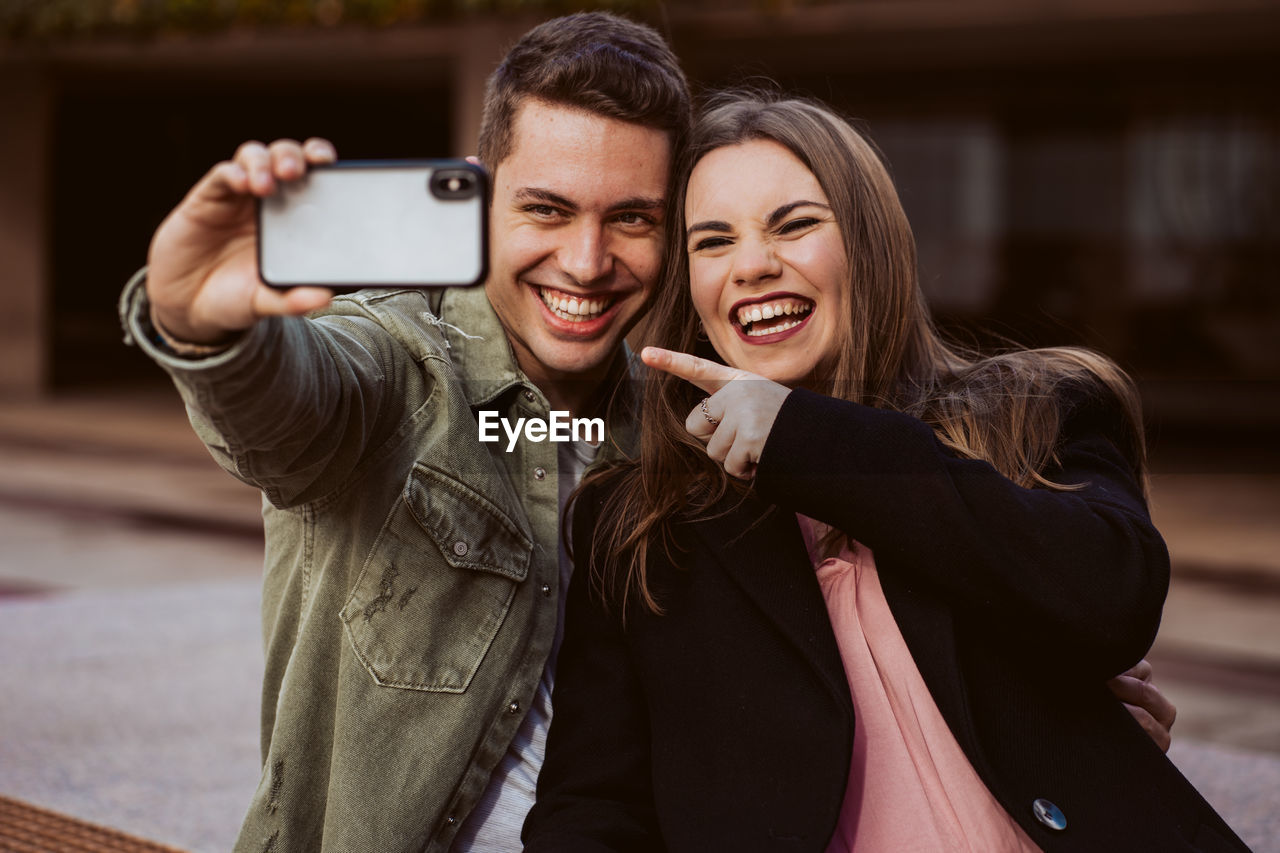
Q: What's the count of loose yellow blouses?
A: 0